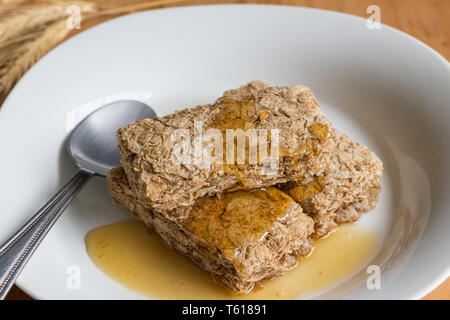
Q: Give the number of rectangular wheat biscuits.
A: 3